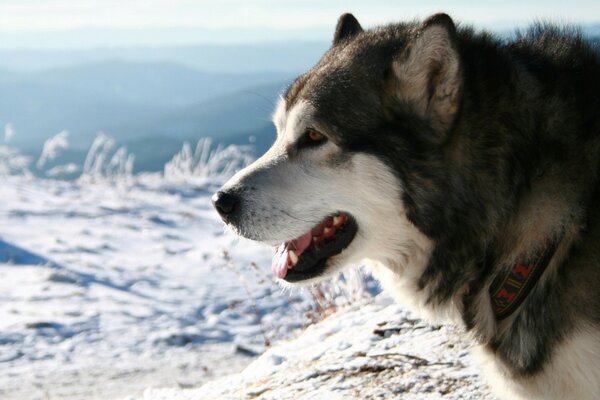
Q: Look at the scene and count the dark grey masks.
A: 0